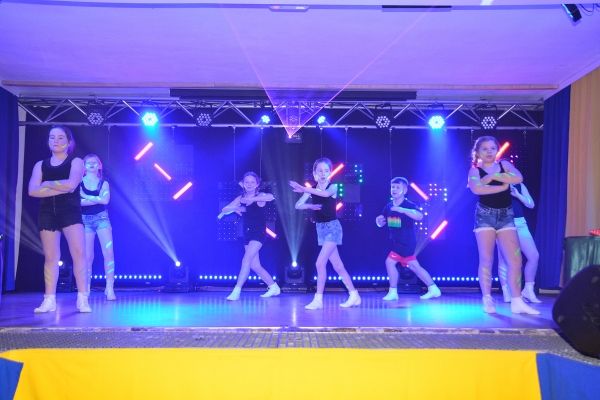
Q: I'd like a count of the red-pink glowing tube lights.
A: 10